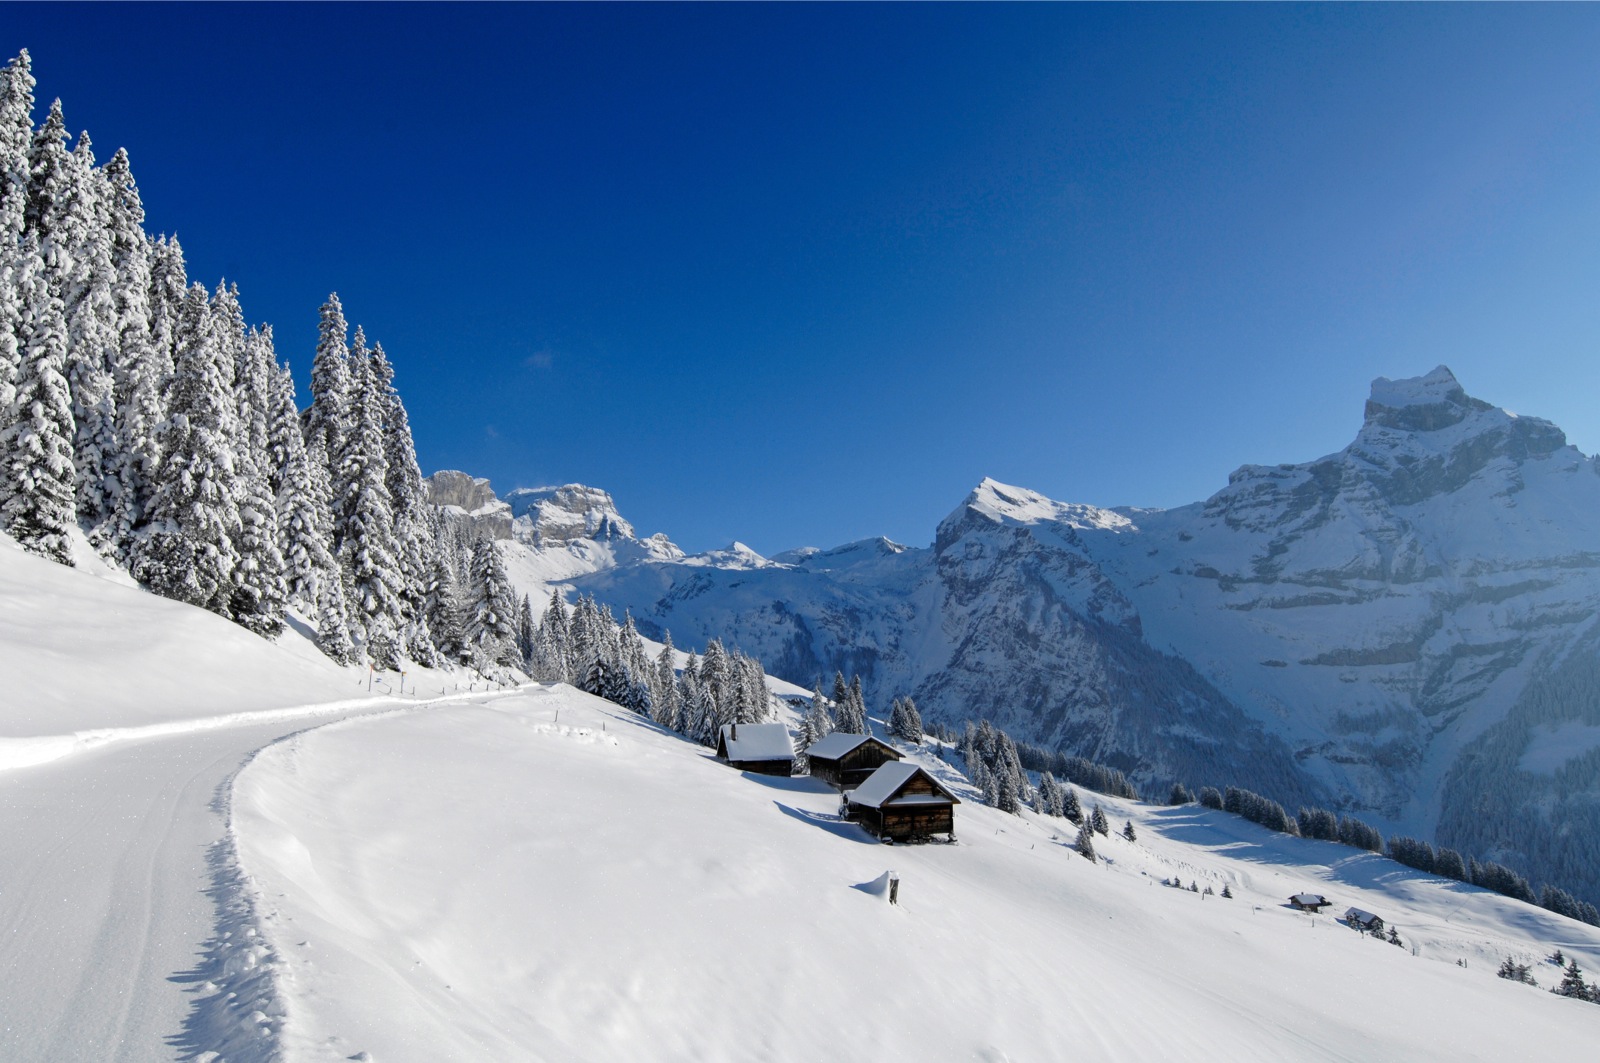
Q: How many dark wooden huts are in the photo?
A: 5